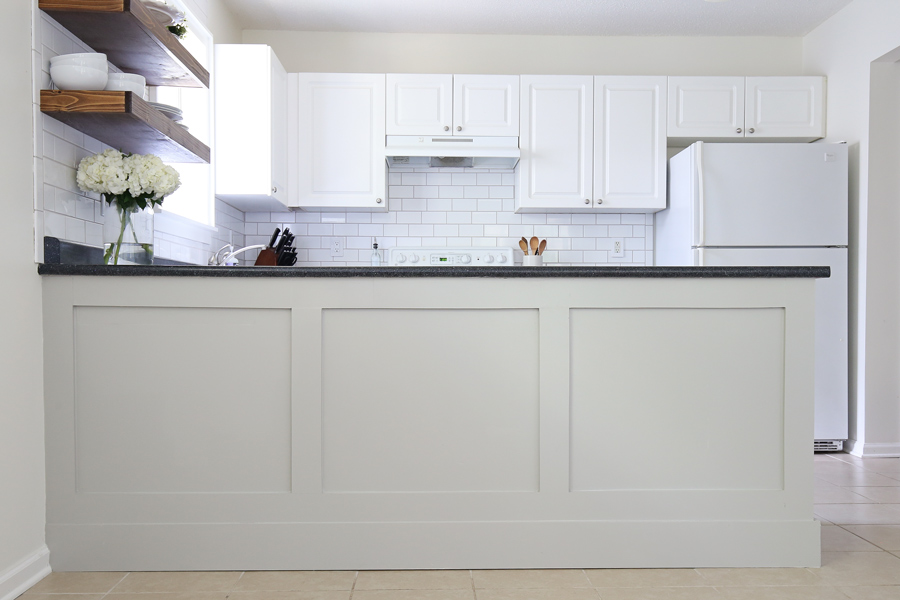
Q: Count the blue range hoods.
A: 0